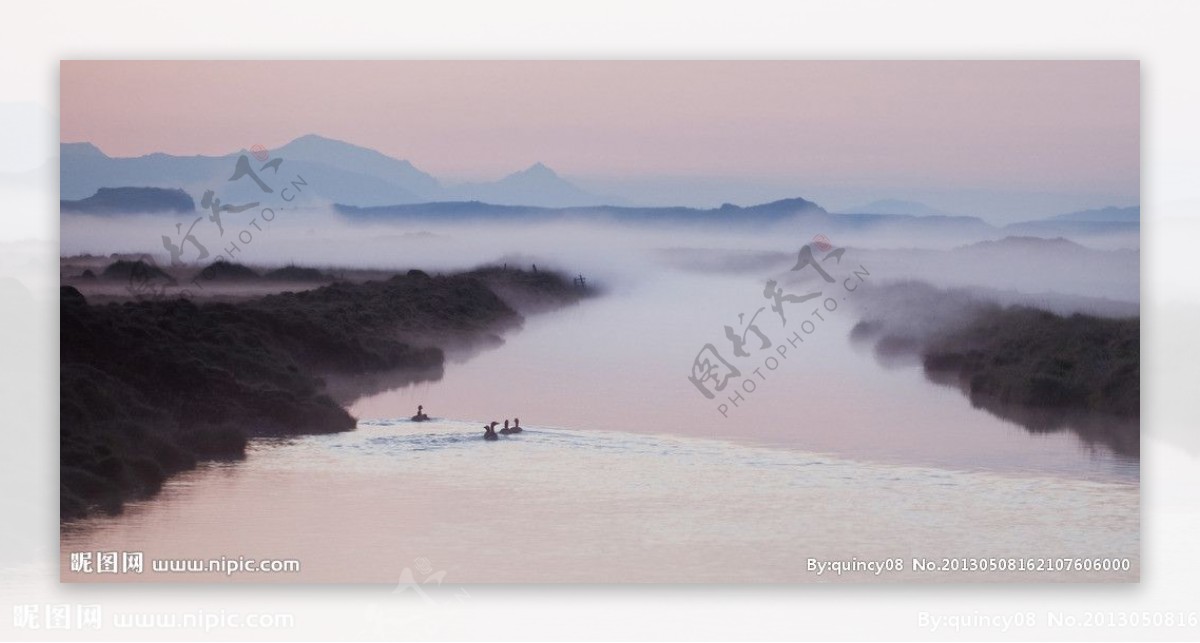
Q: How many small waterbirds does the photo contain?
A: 5